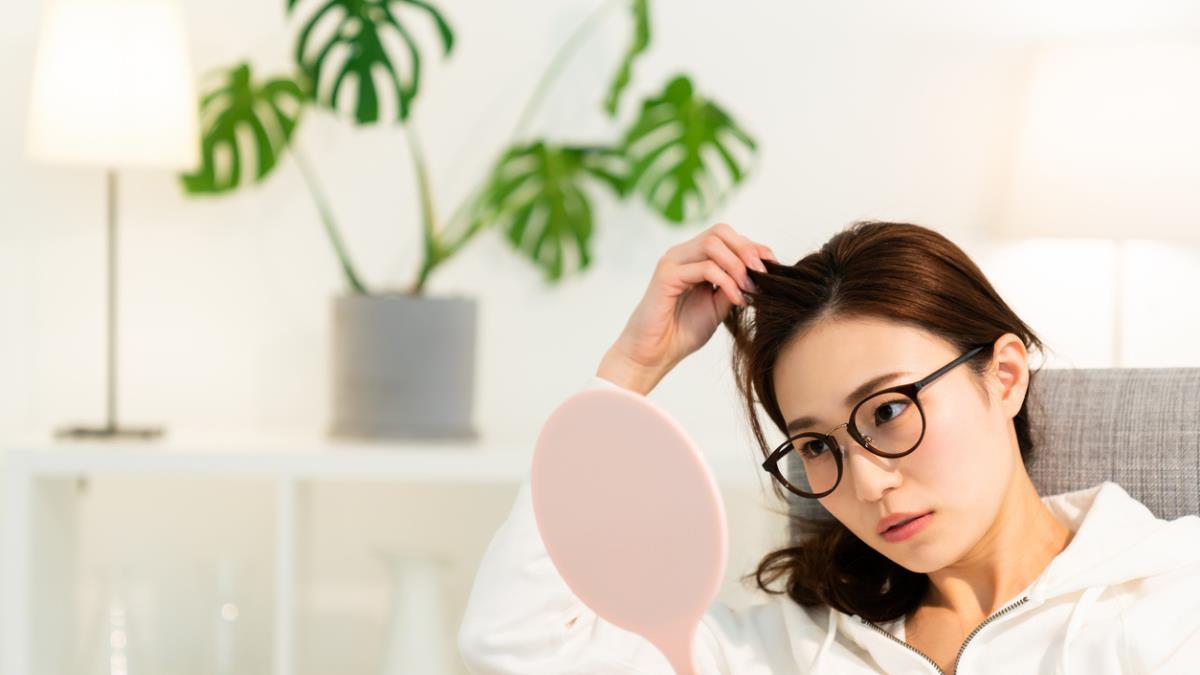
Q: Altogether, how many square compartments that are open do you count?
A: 2